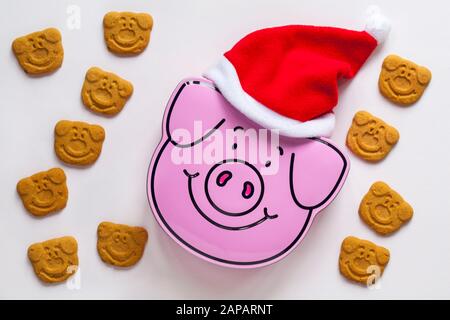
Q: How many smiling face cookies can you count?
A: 11